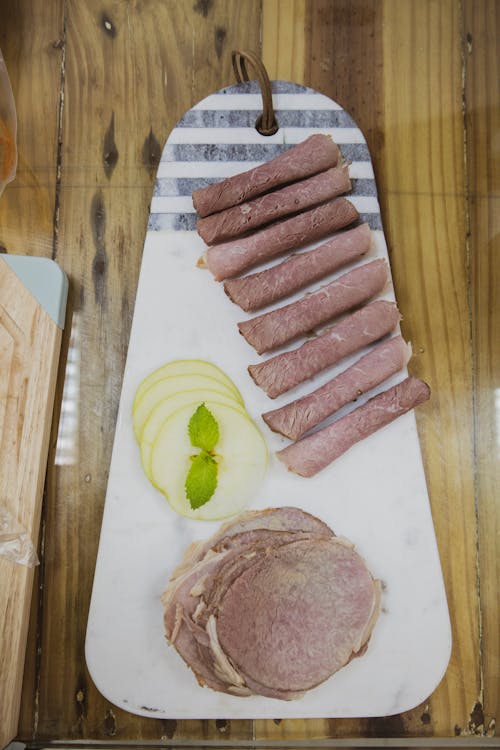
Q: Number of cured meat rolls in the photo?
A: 8